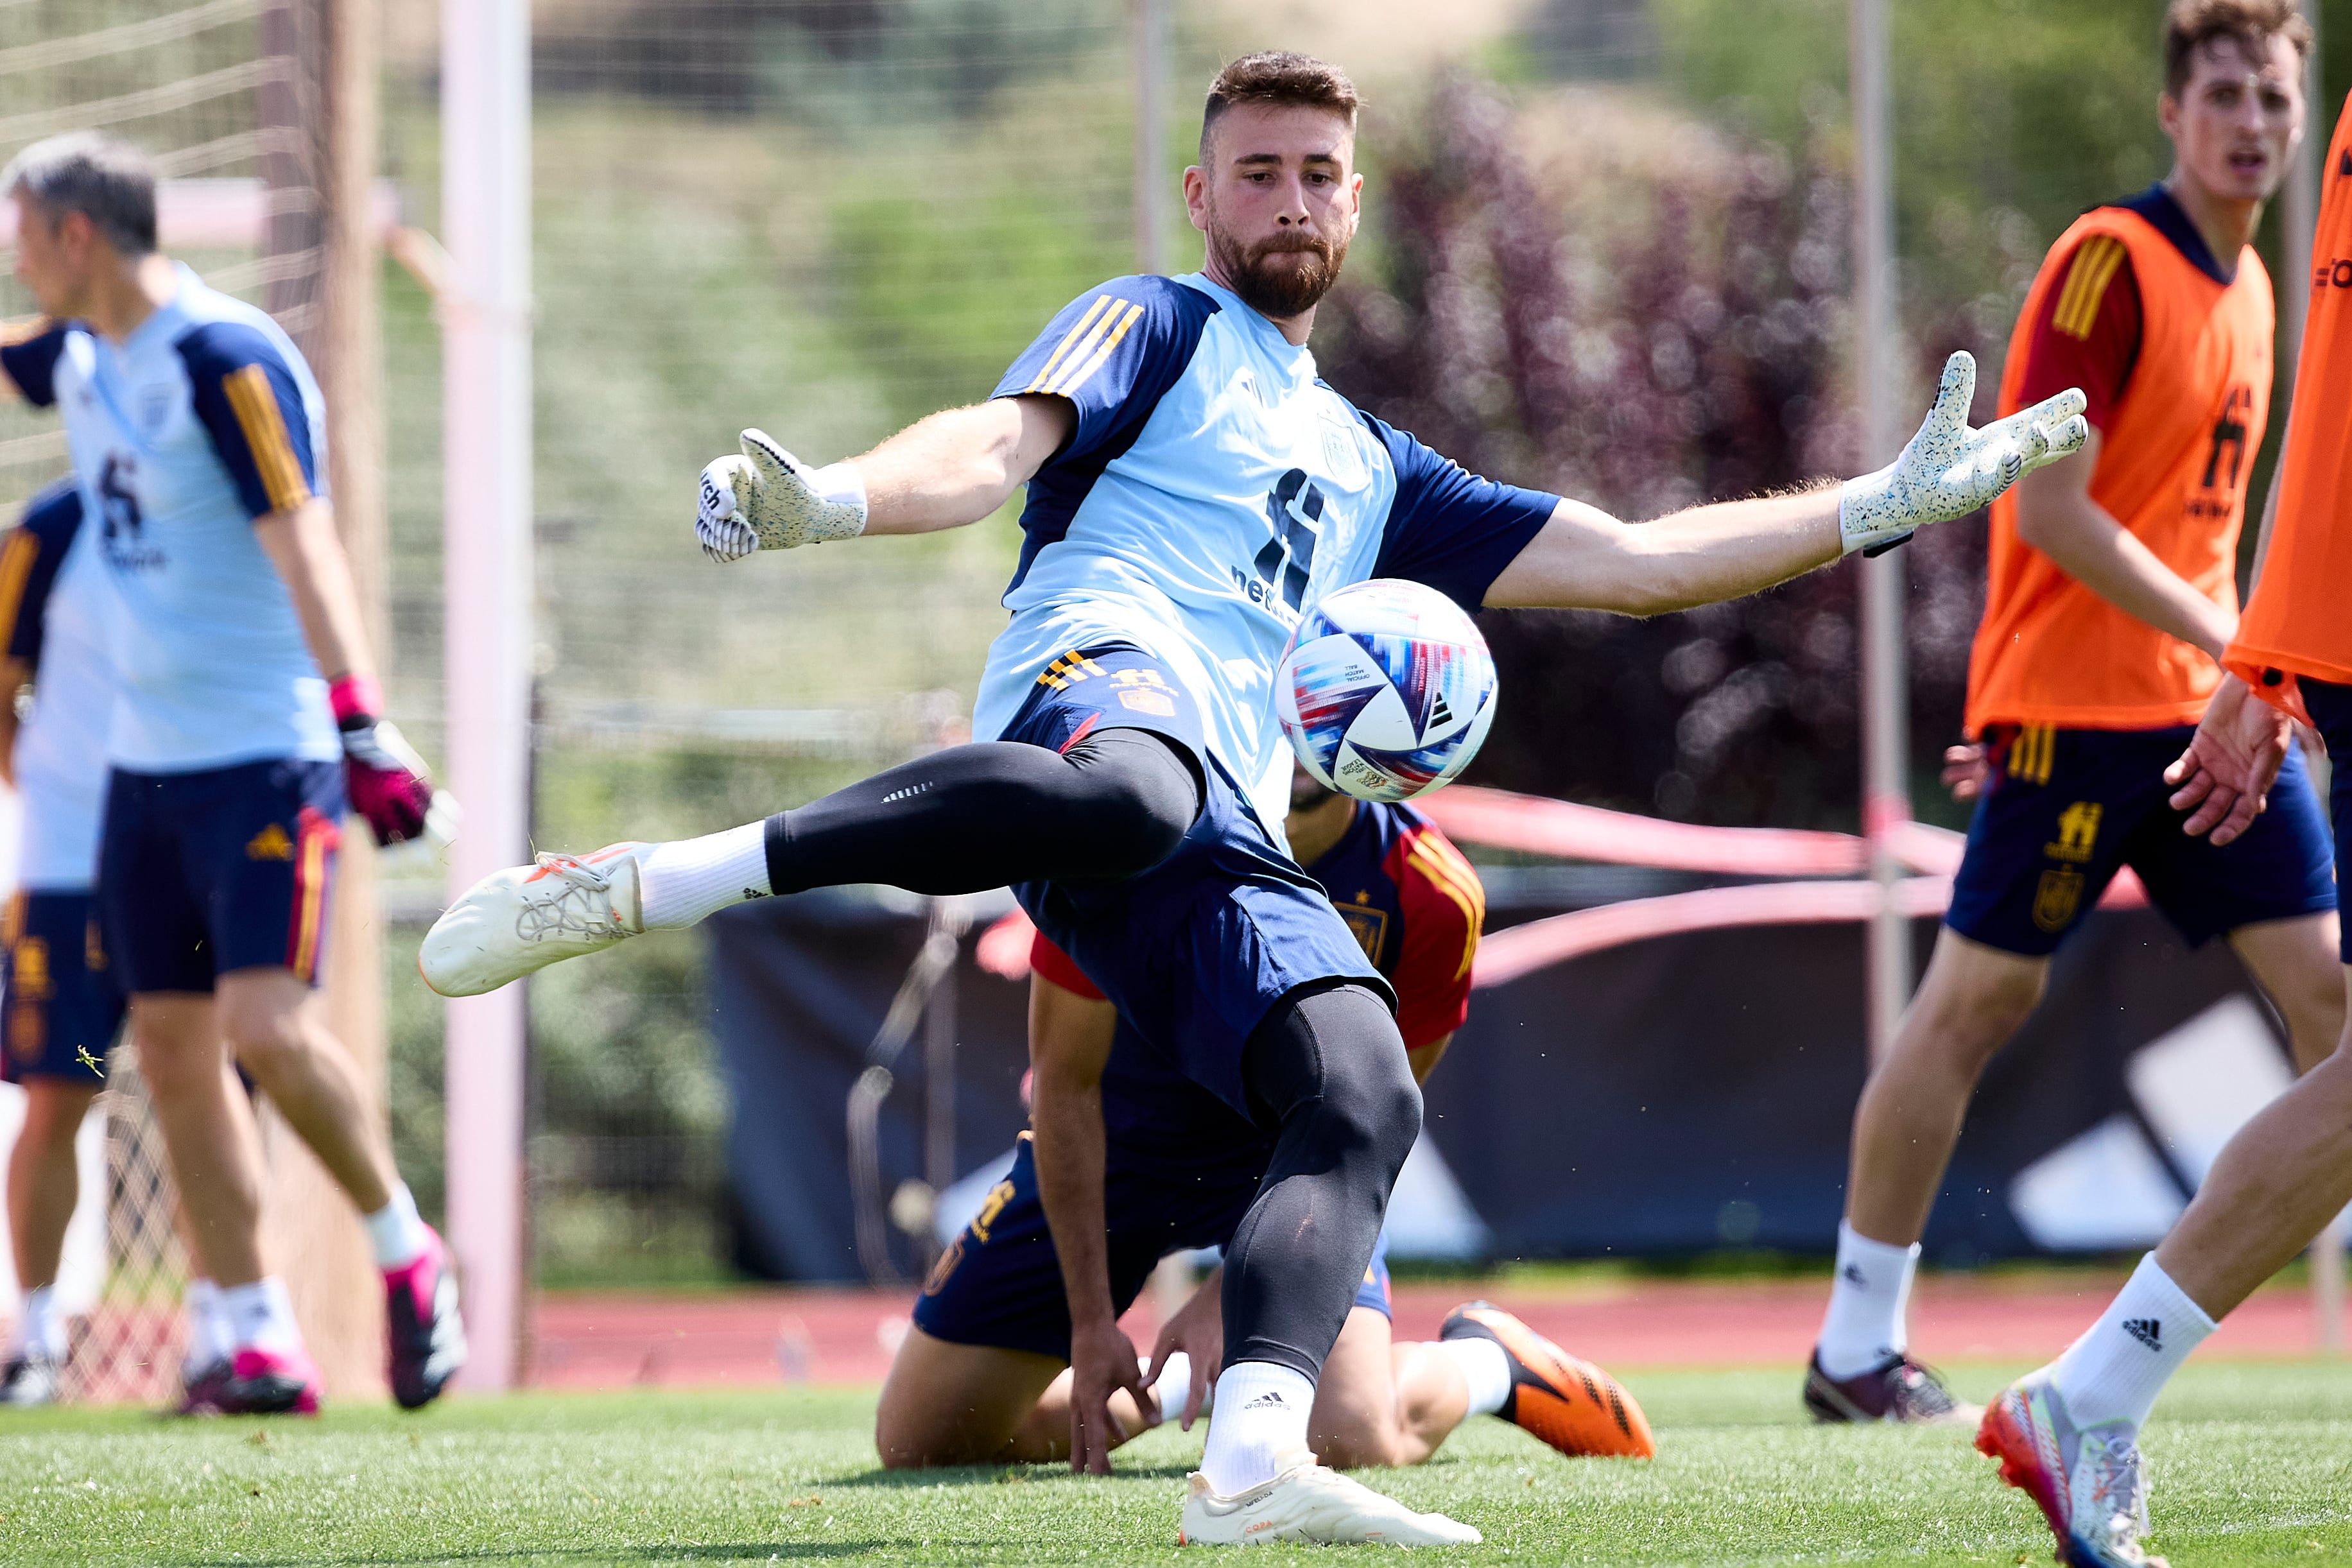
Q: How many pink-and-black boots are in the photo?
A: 2